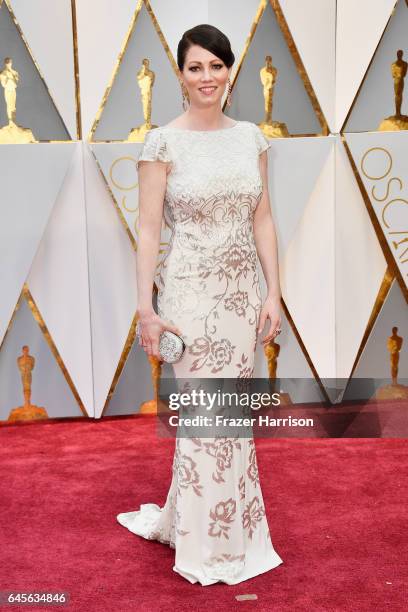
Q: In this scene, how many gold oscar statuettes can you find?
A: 8